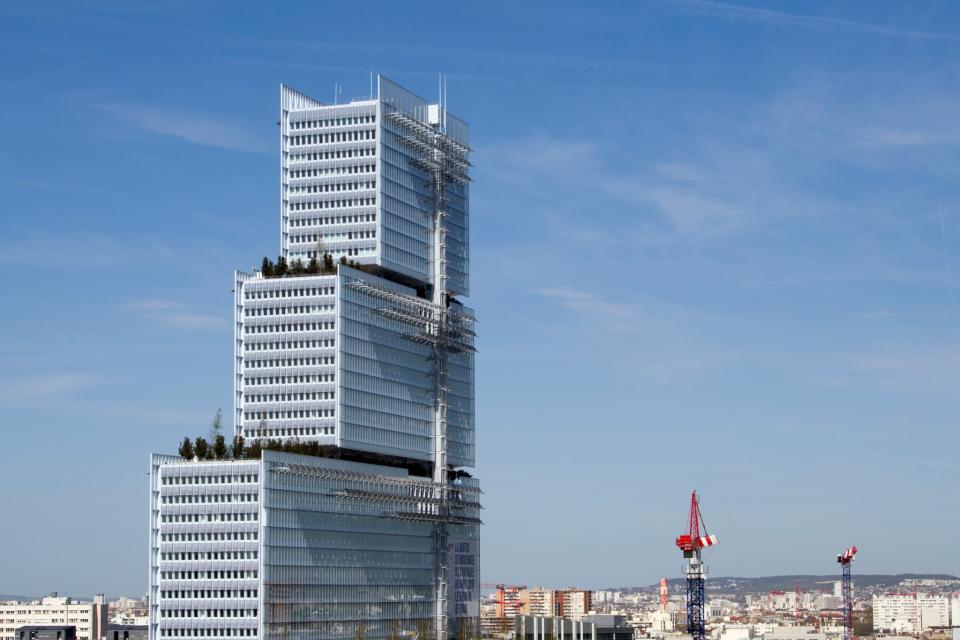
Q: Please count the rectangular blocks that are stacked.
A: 3